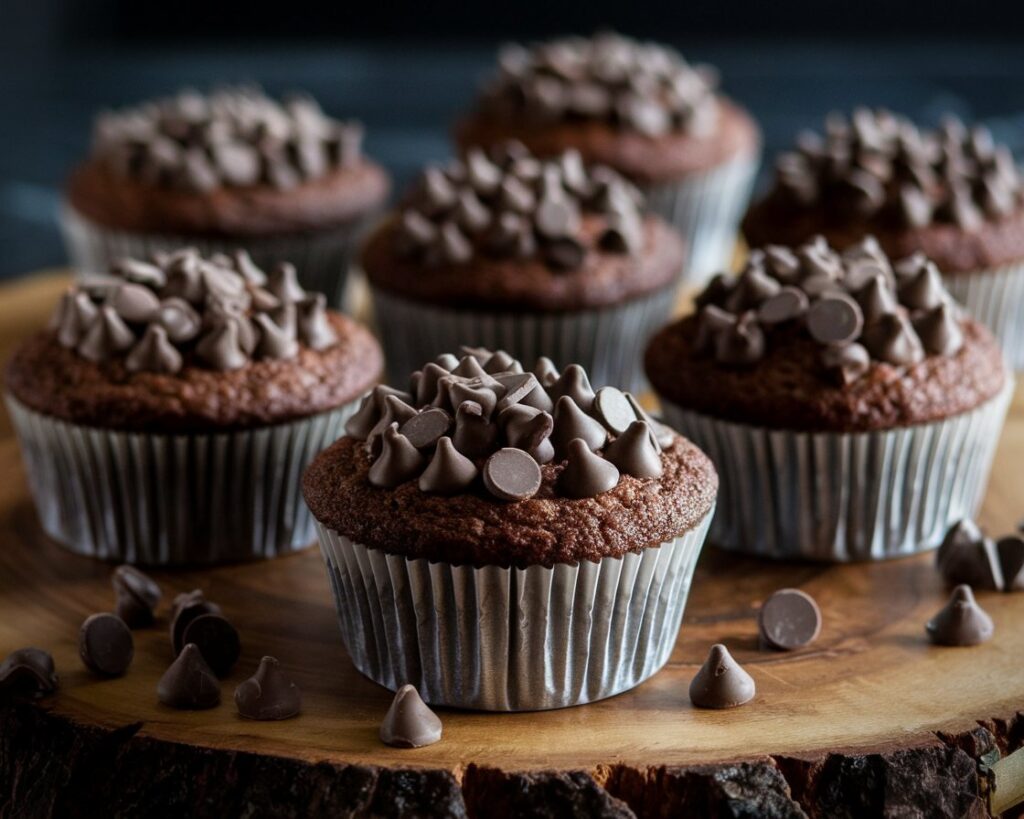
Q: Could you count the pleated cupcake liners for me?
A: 7